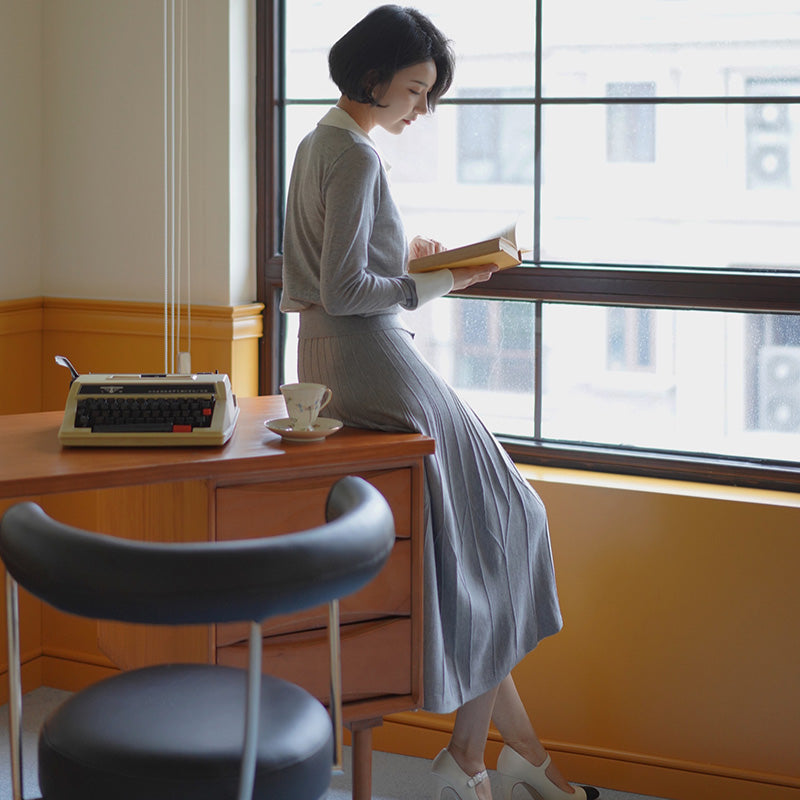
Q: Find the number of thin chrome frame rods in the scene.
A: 3